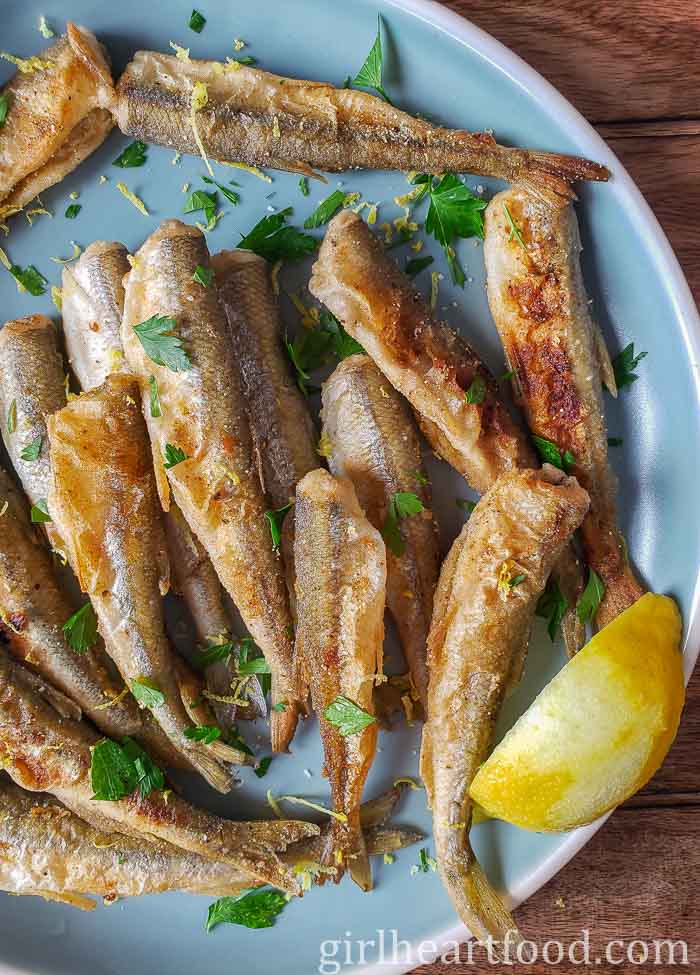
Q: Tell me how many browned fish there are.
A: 15